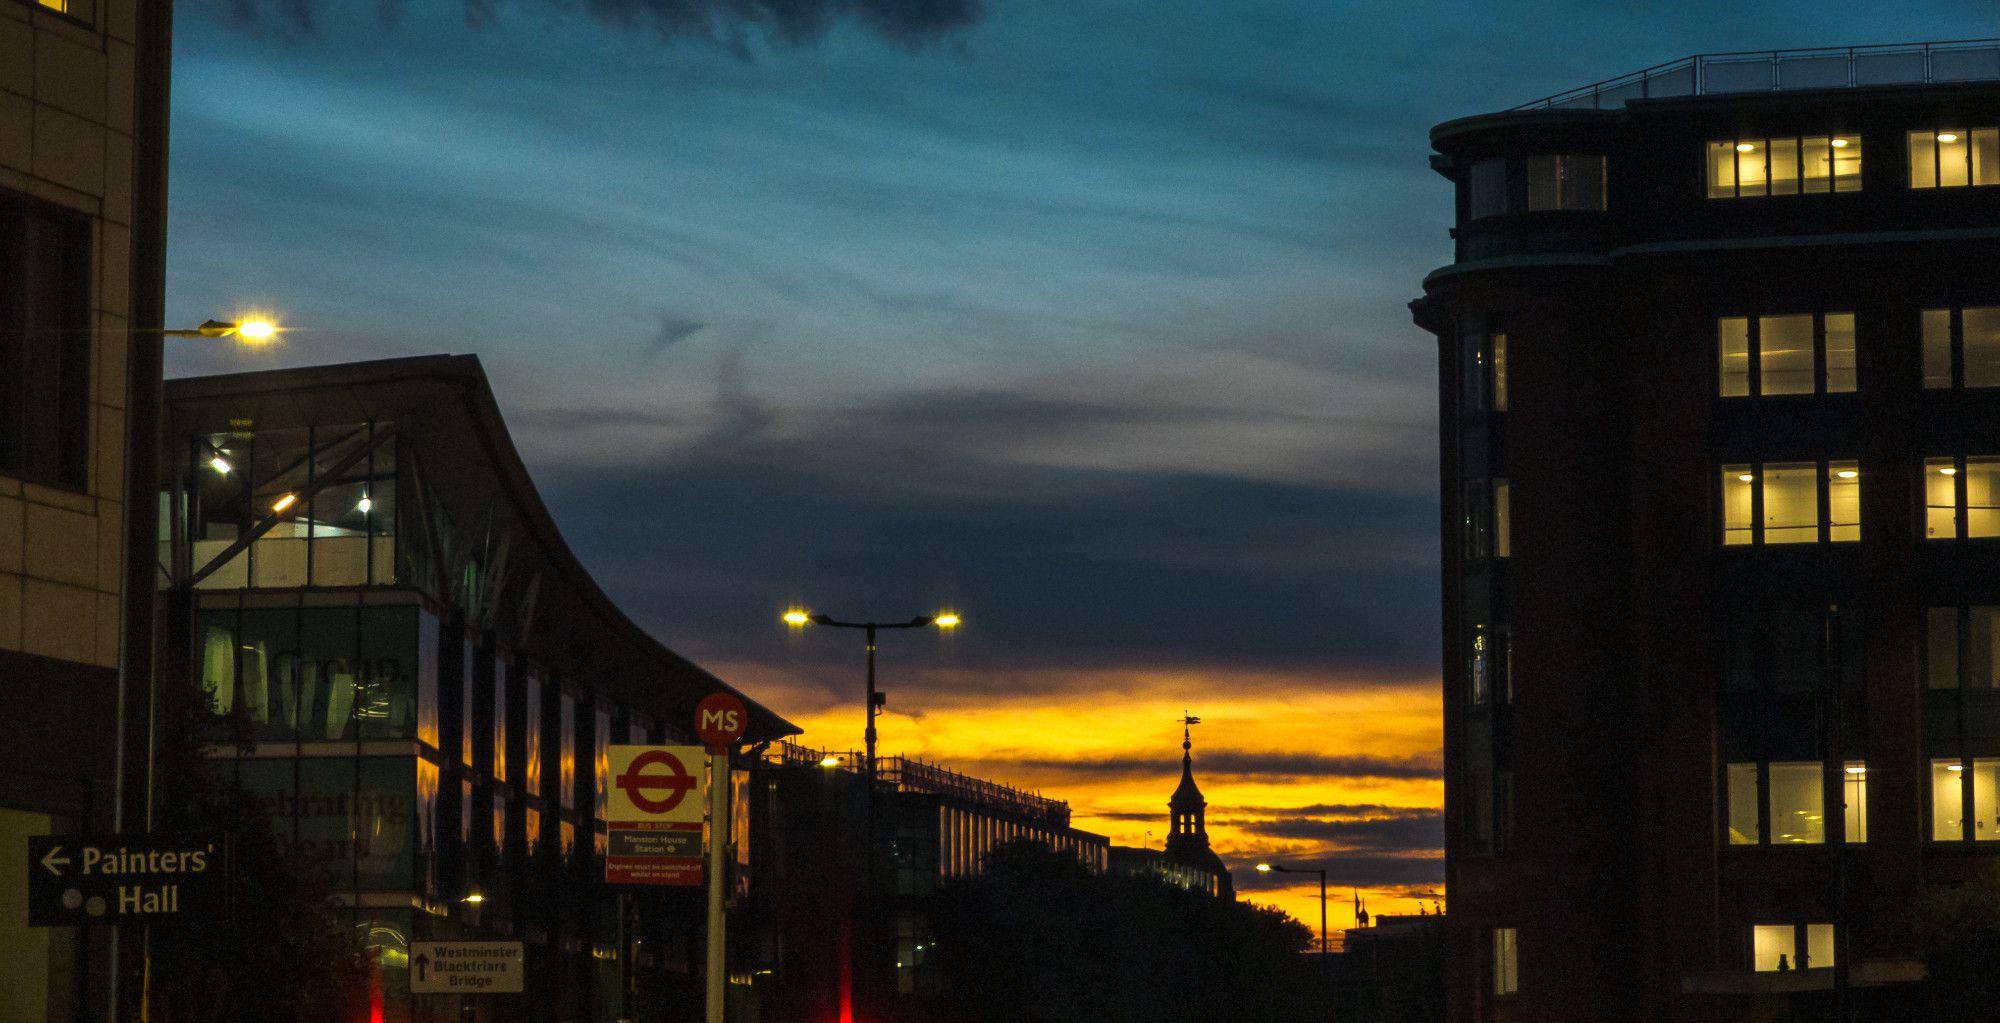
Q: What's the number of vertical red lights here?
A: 2